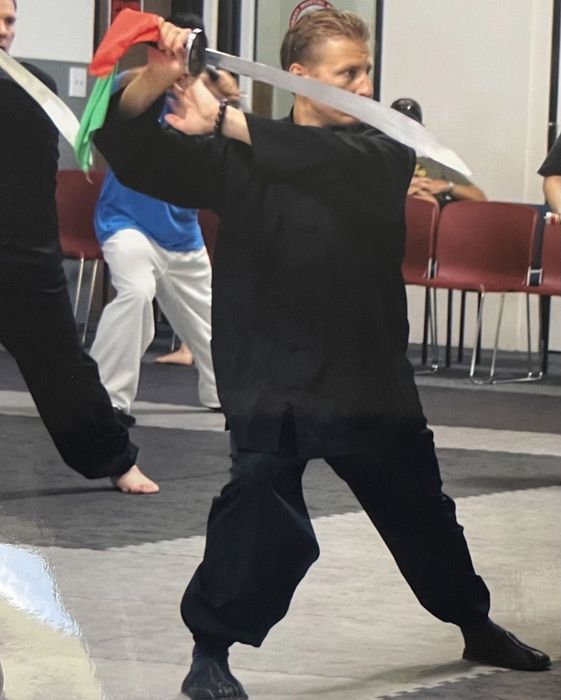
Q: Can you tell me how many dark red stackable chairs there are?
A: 5